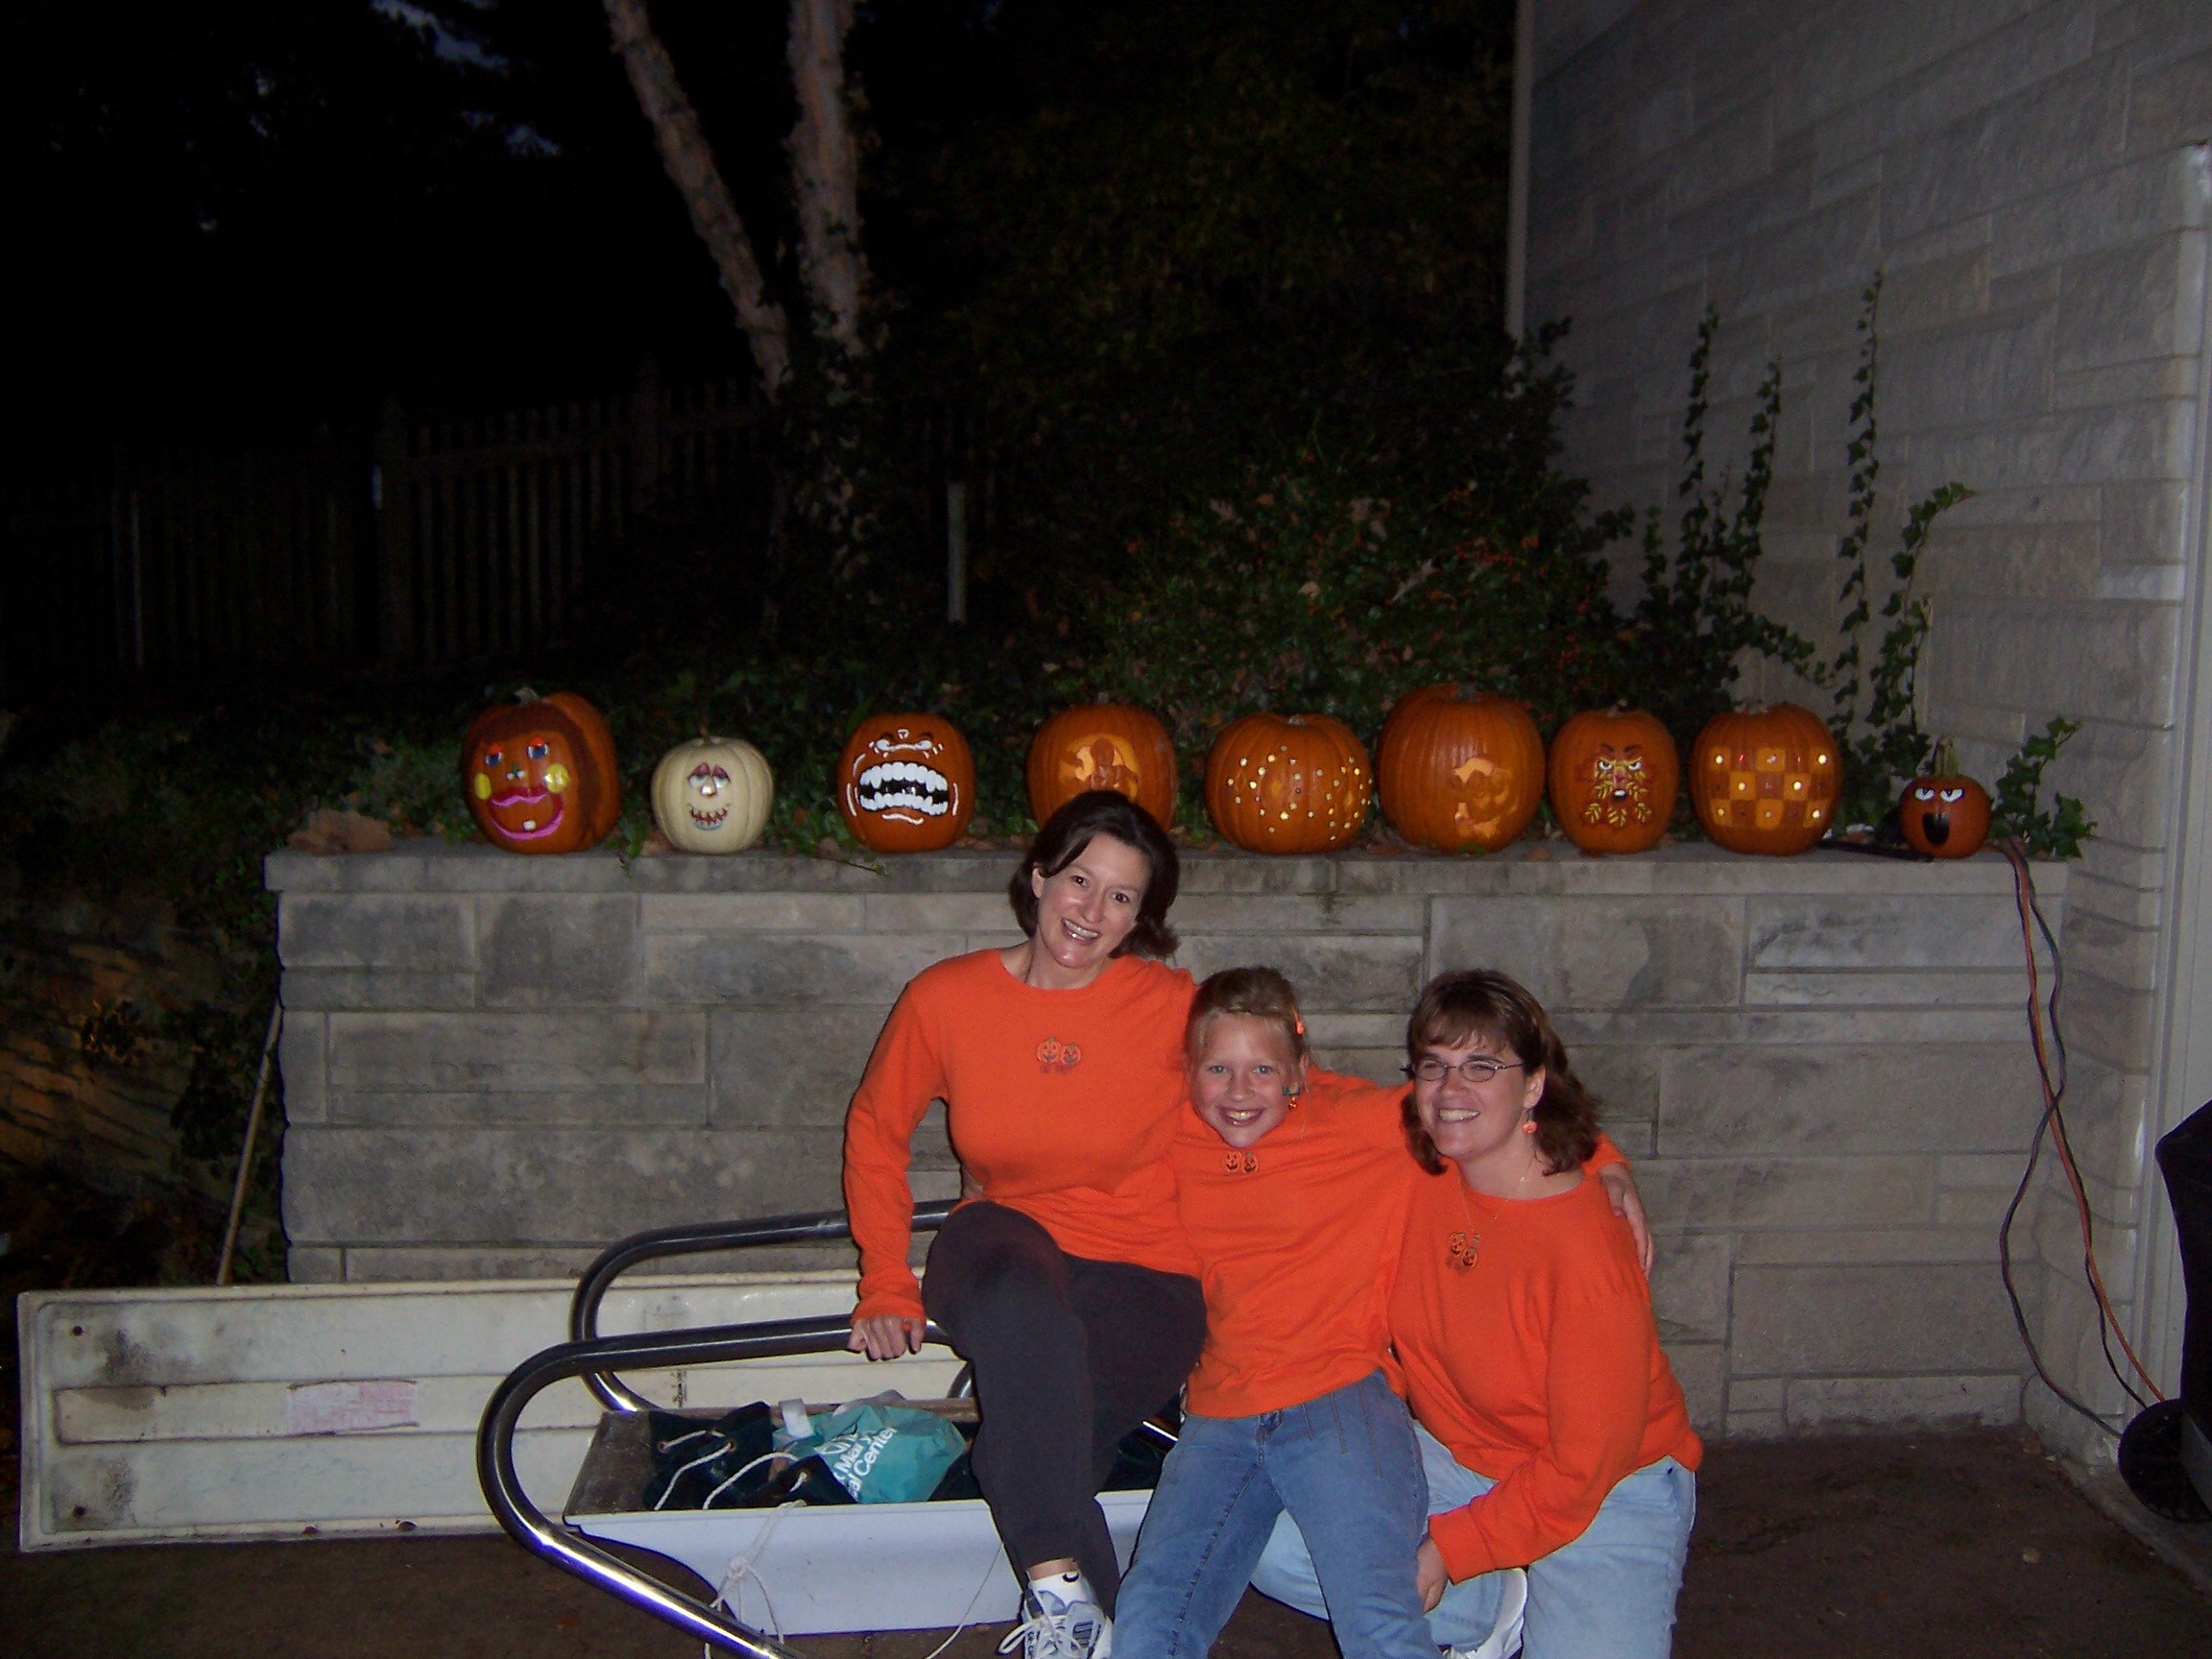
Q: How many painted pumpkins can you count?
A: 5